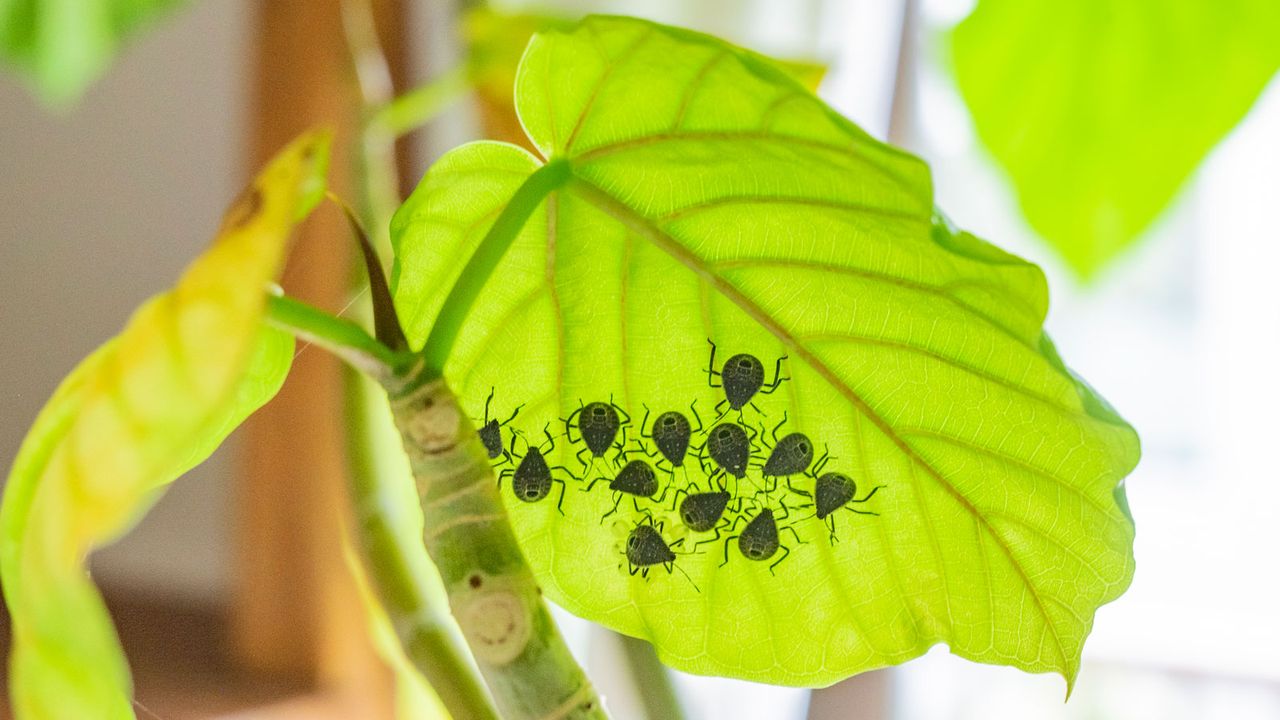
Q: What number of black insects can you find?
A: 12